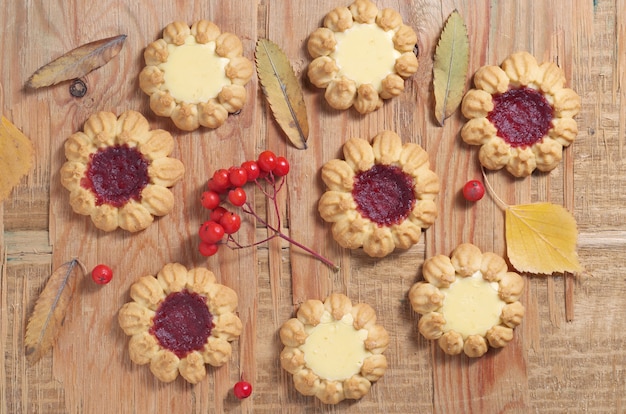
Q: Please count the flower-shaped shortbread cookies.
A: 8